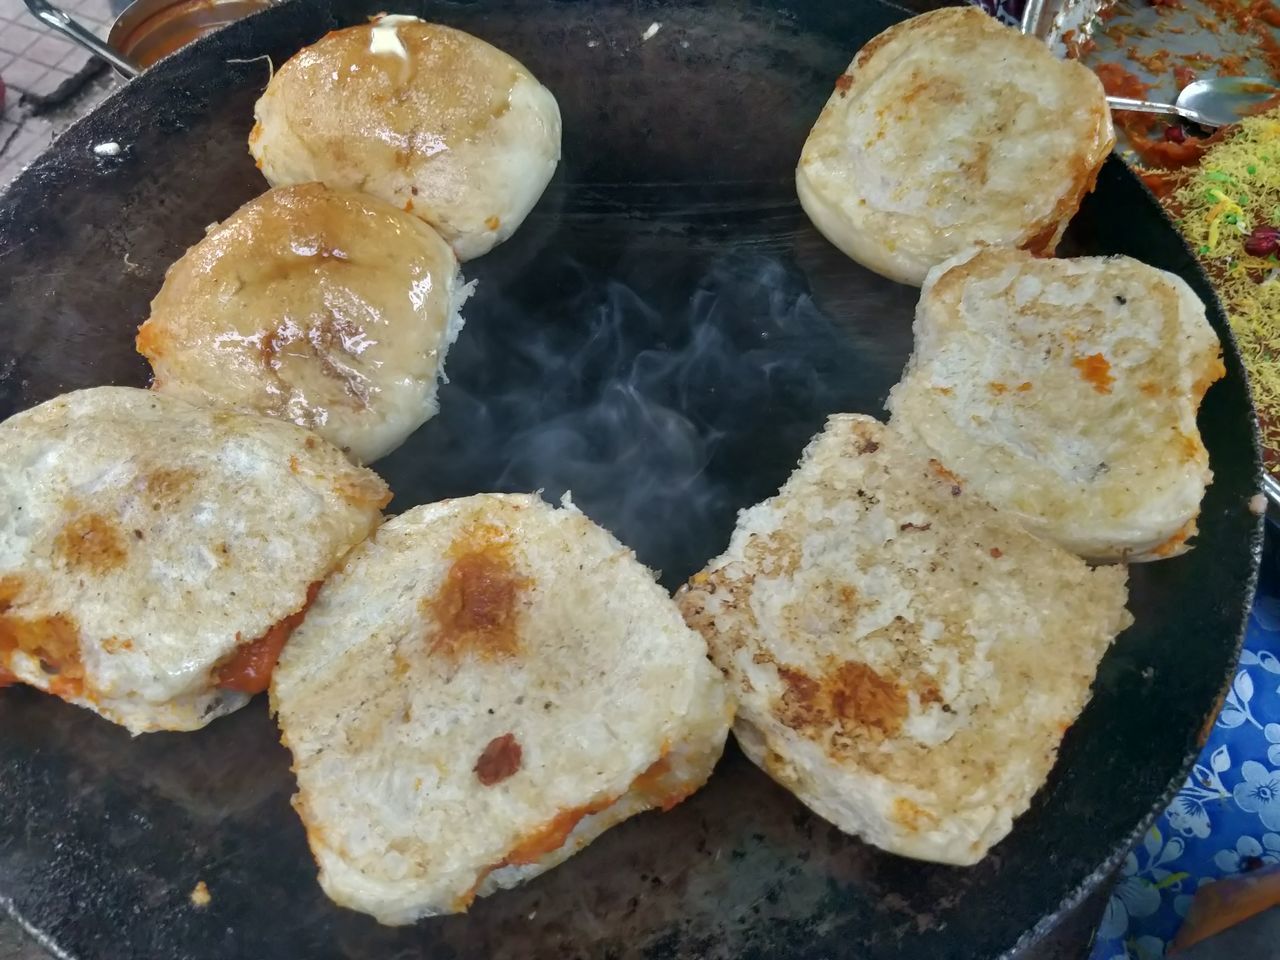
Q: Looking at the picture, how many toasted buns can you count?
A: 7